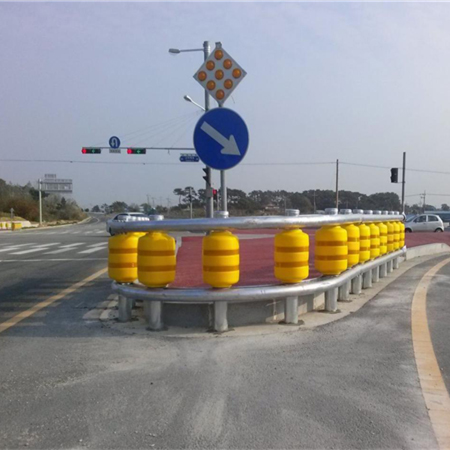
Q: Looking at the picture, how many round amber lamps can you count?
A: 9